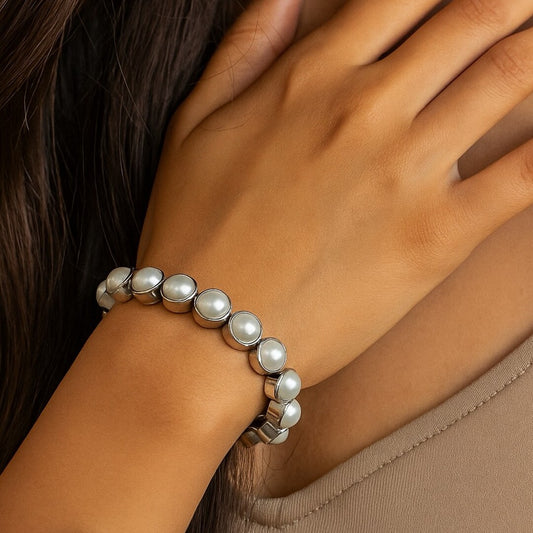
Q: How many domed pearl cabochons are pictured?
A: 10